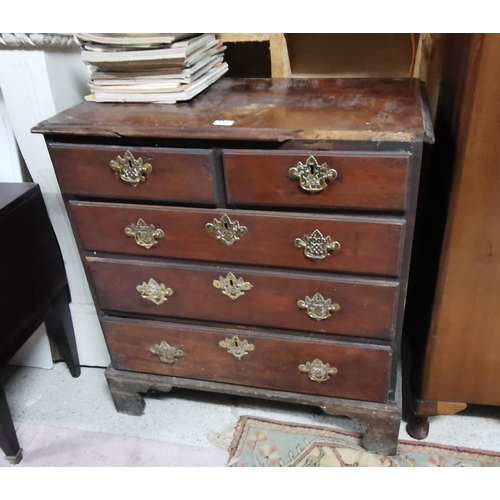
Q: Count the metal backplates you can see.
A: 11